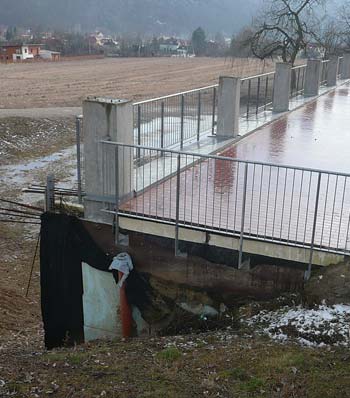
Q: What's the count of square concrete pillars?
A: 6